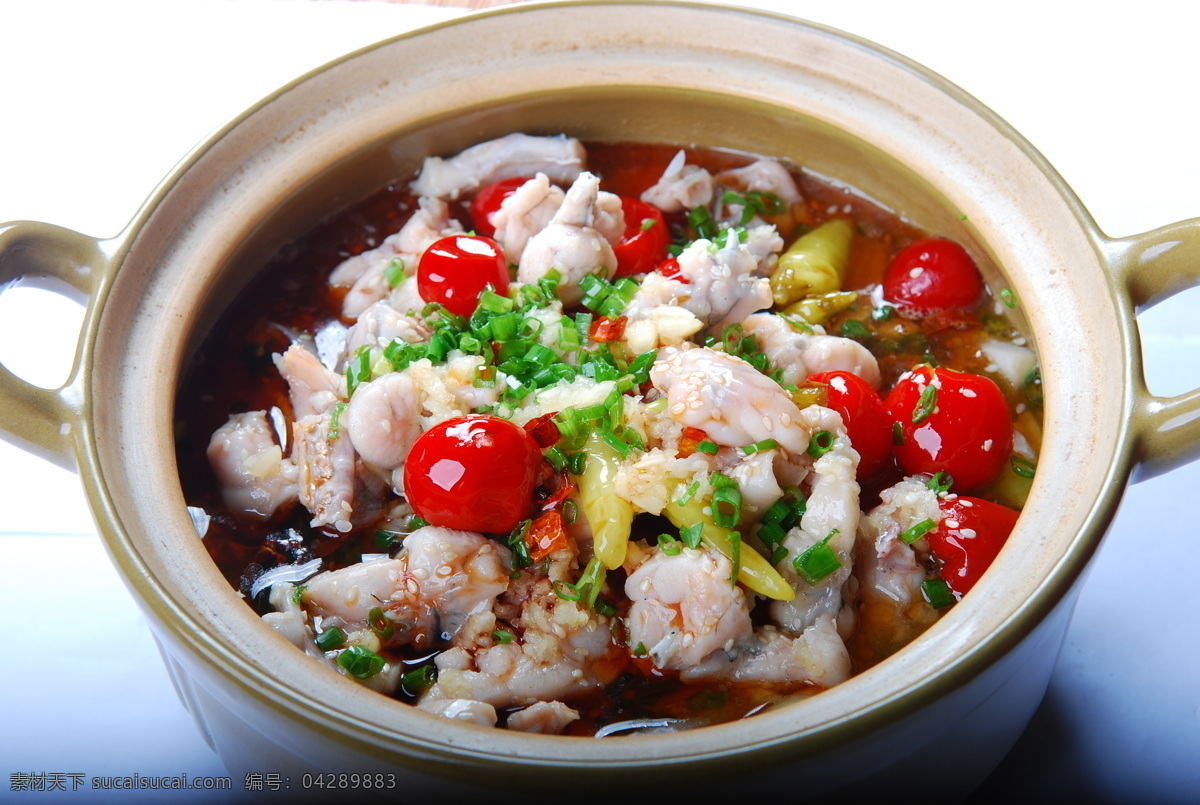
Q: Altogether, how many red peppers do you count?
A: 8